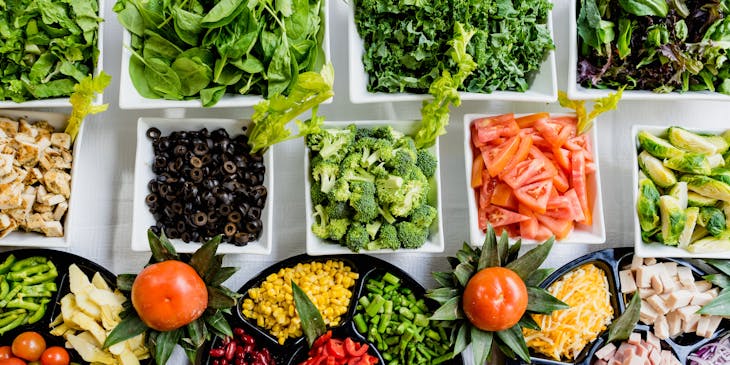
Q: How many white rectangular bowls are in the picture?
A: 9